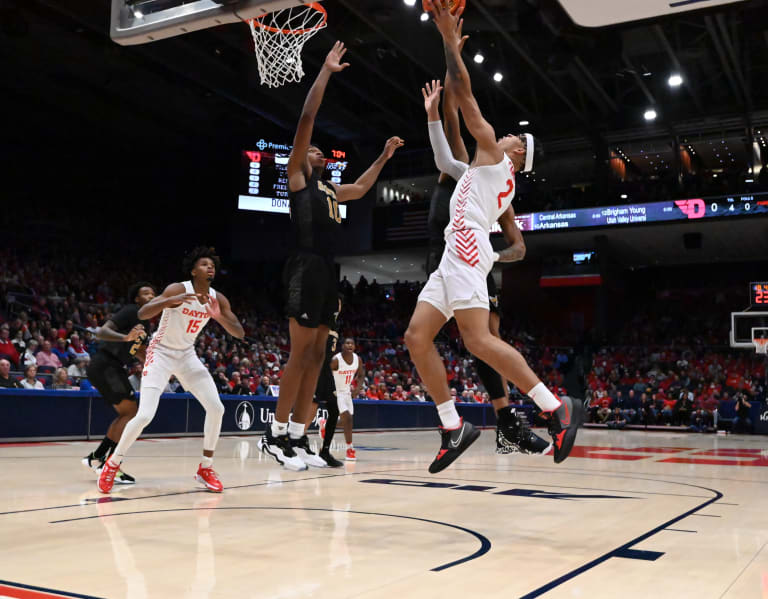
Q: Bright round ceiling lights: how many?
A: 6